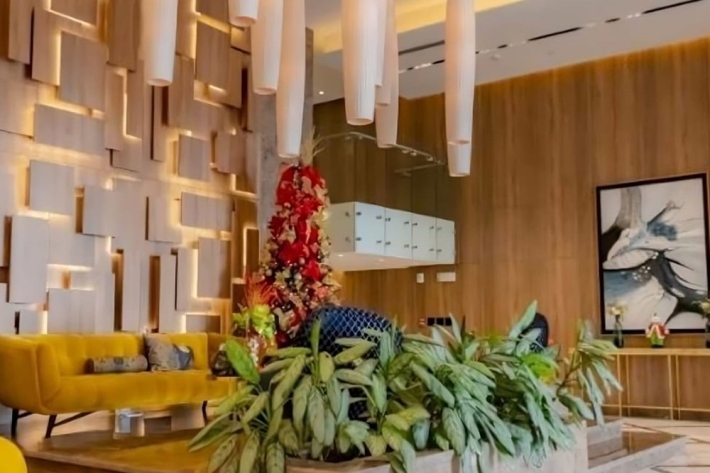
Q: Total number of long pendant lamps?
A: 10